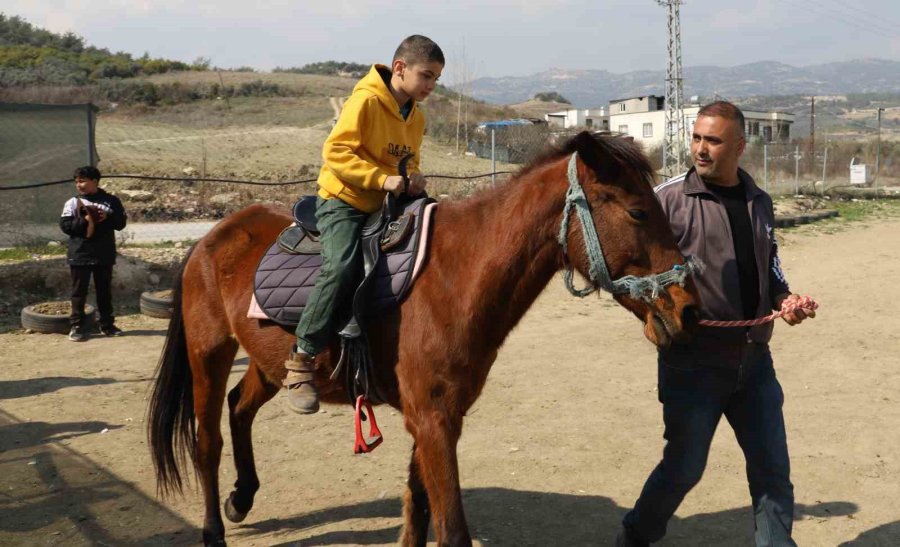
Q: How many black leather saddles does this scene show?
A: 1